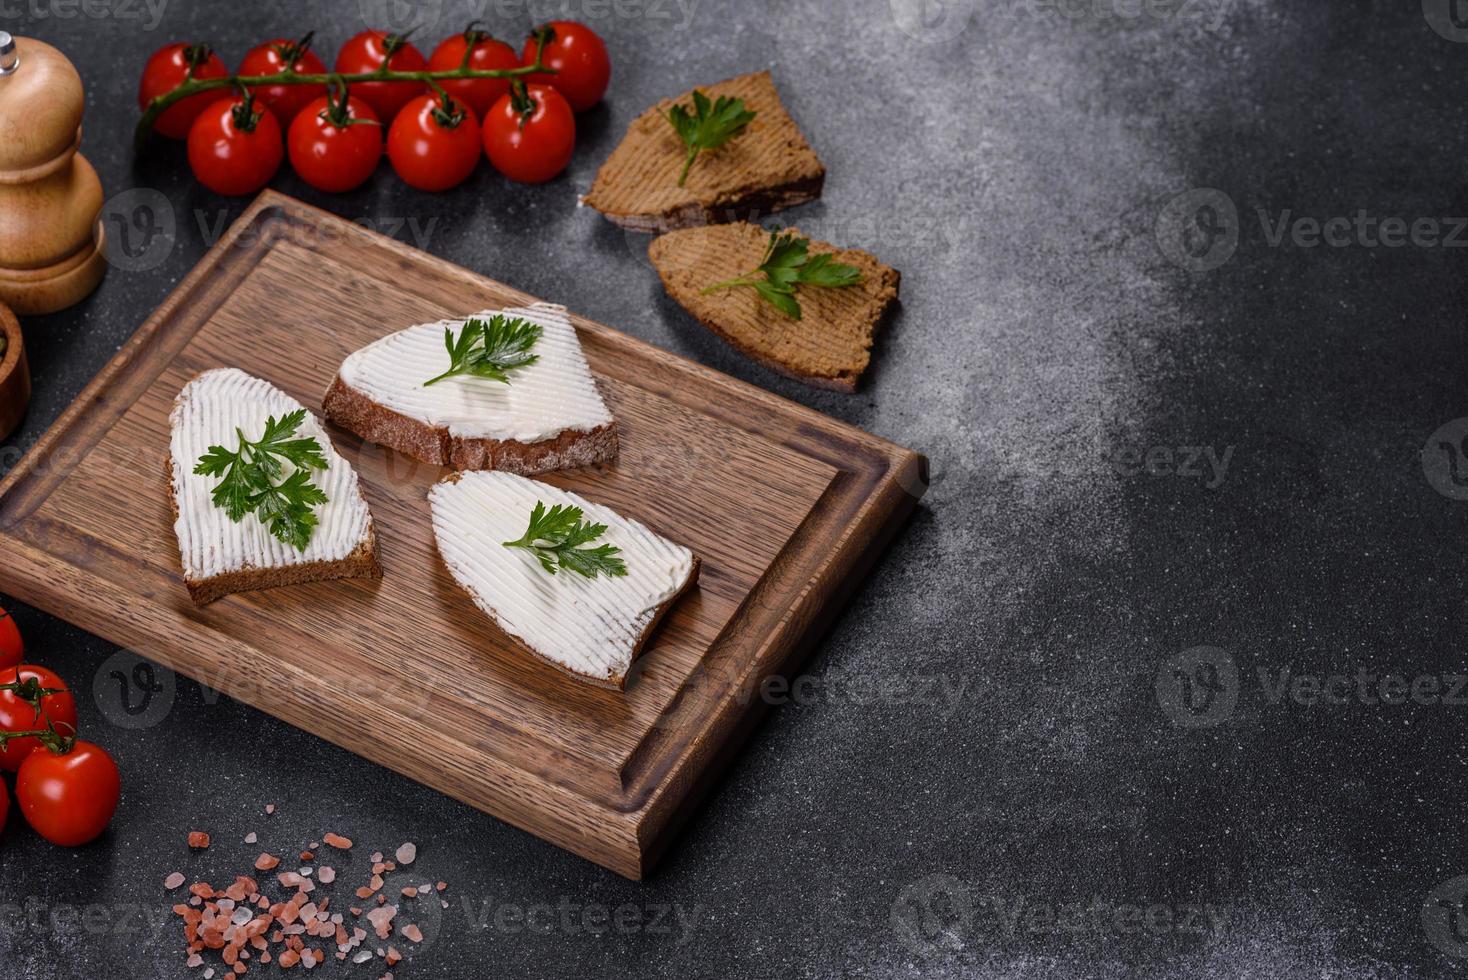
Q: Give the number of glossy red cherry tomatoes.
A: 13